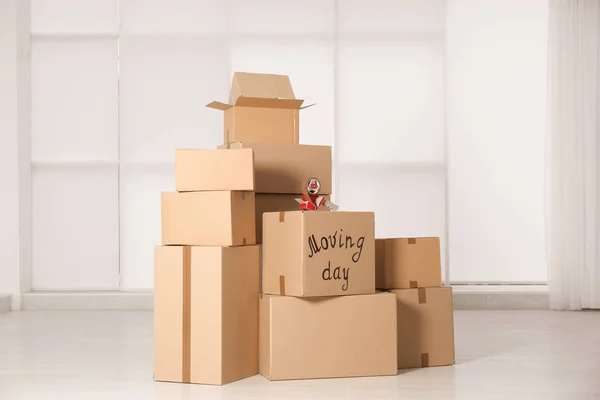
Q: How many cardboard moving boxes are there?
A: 10